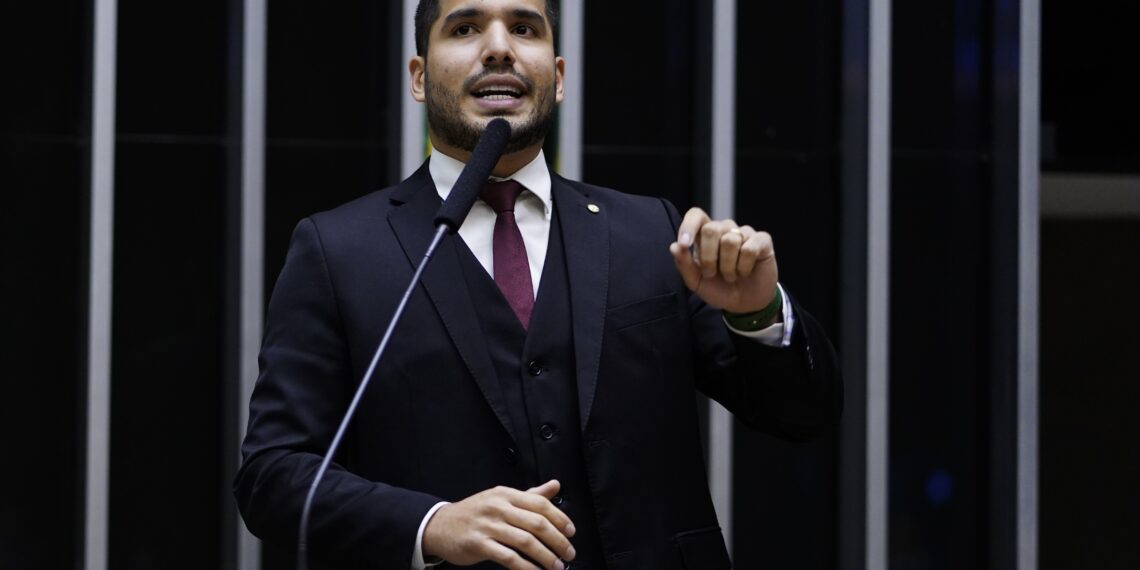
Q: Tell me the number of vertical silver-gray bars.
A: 7